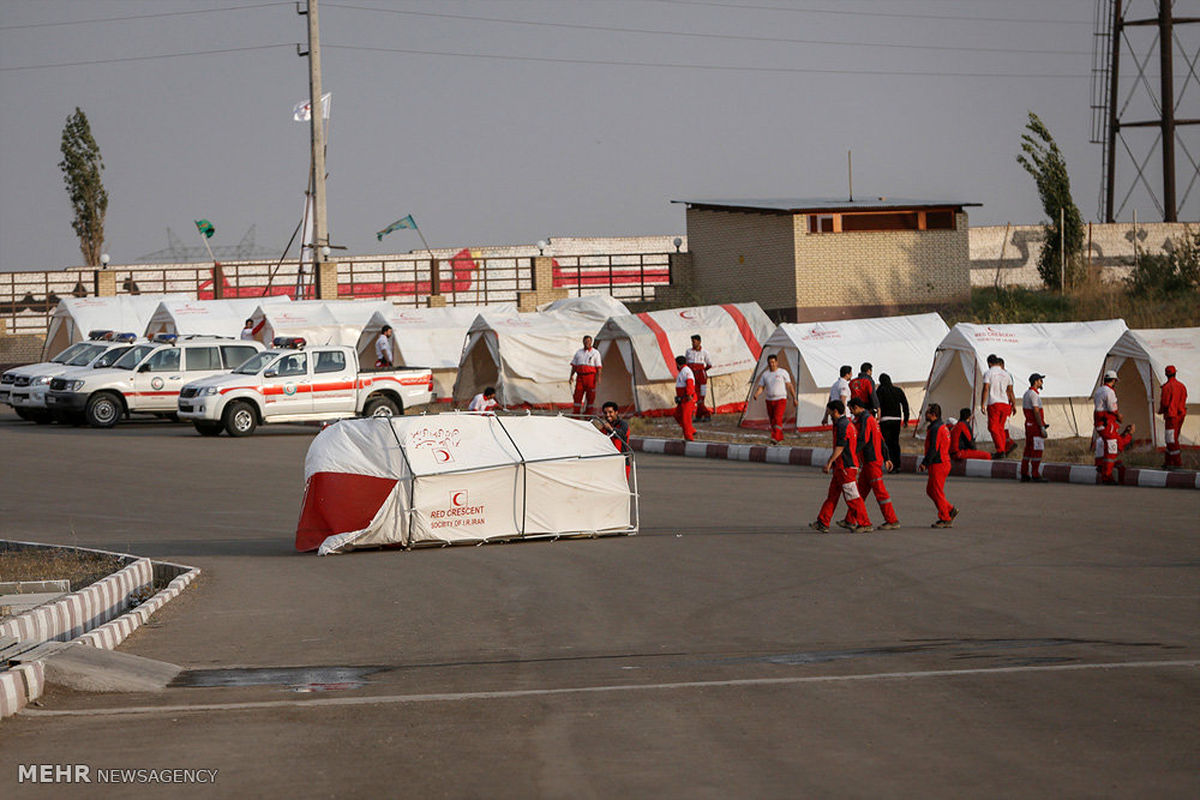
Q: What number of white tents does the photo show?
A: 10